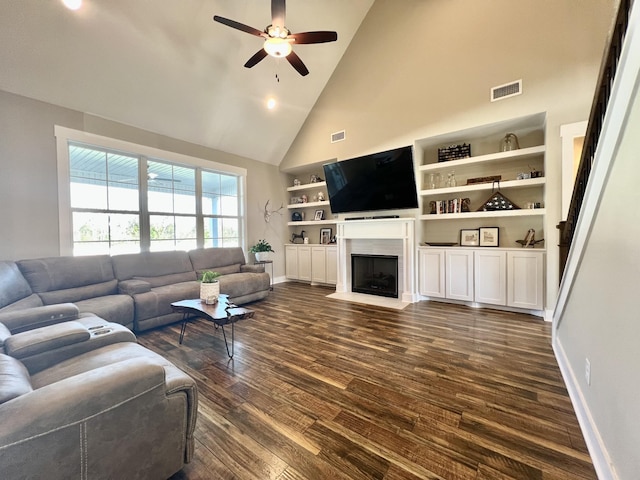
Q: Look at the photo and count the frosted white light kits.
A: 1